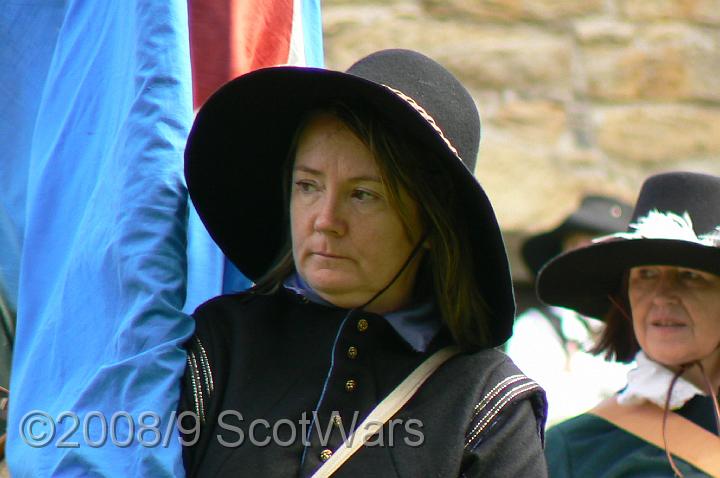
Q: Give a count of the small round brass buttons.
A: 5